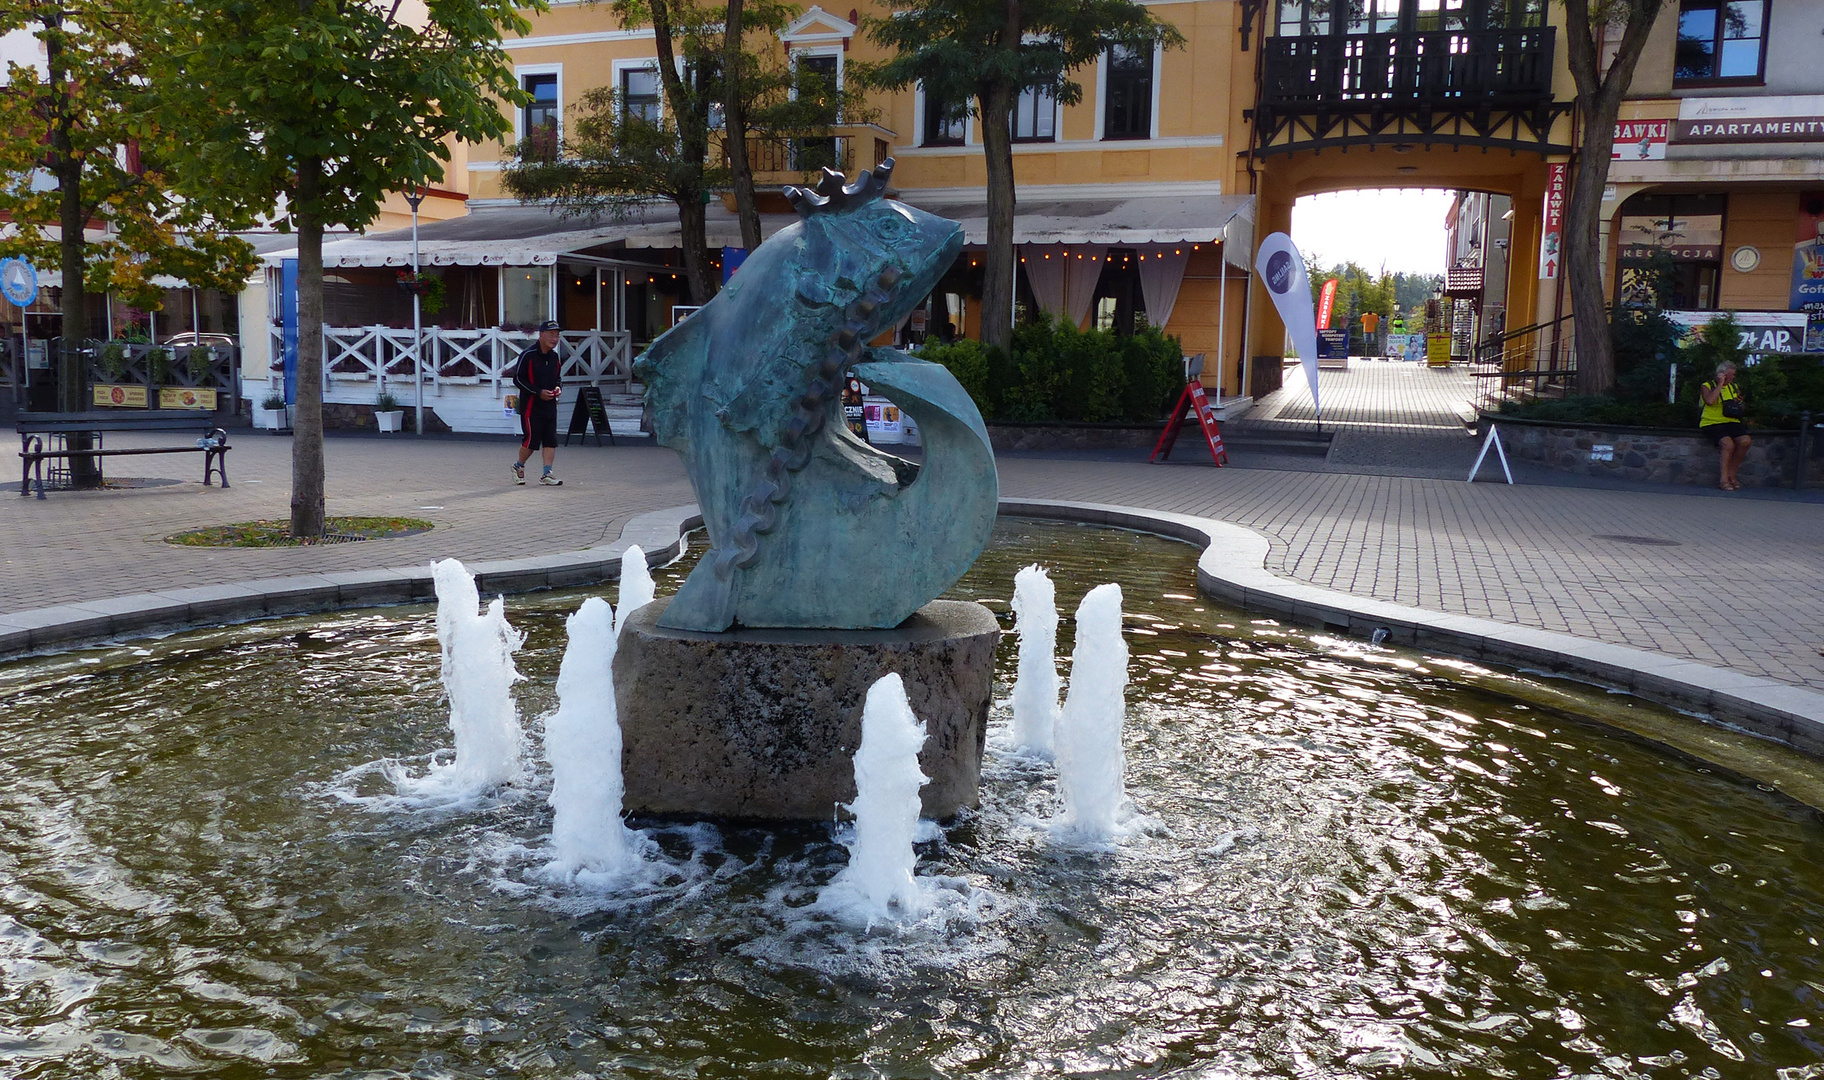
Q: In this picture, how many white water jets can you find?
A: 6